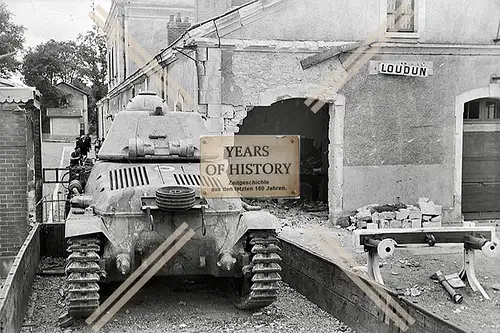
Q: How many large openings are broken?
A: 1